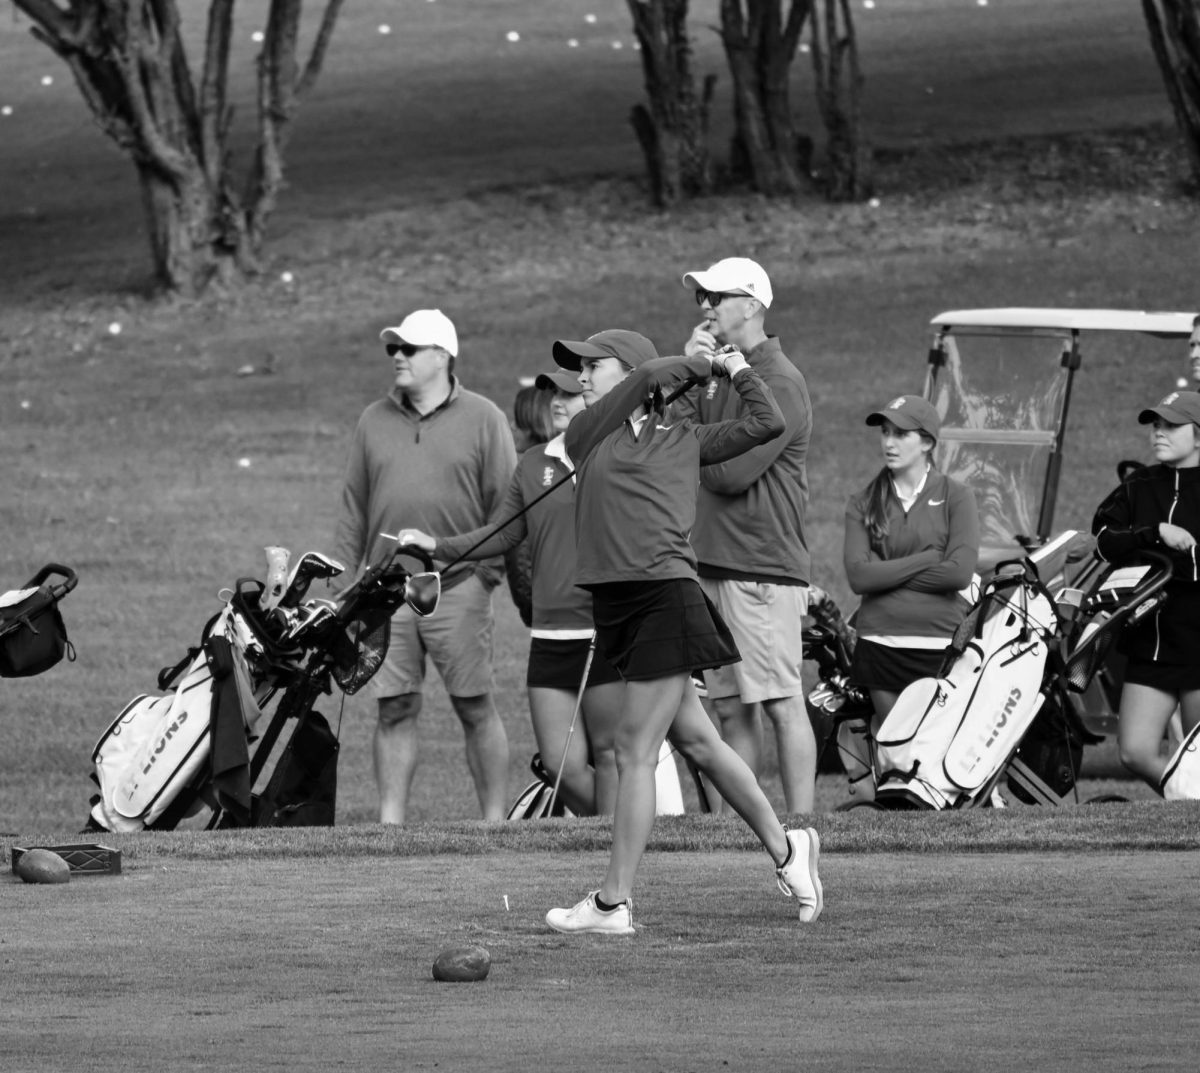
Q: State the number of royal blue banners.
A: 0